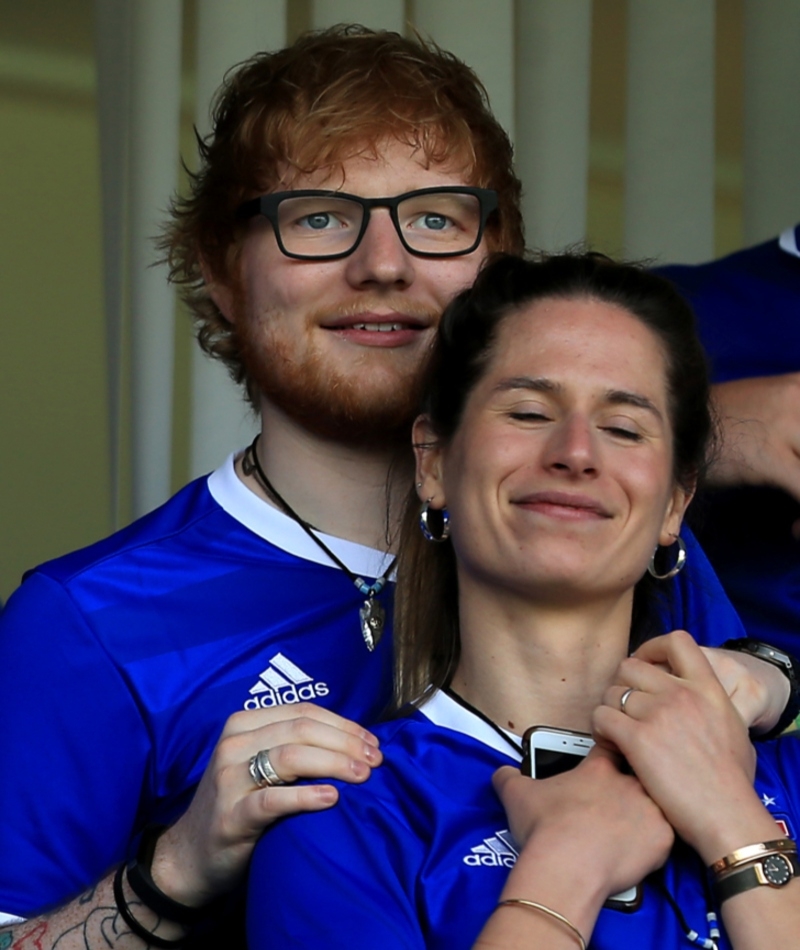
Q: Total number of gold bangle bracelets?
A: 2